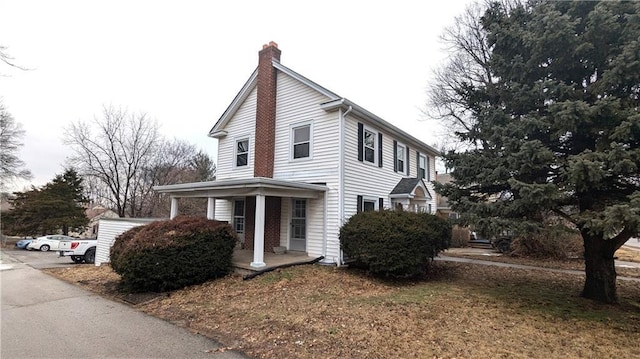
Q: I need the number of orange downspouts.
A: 0